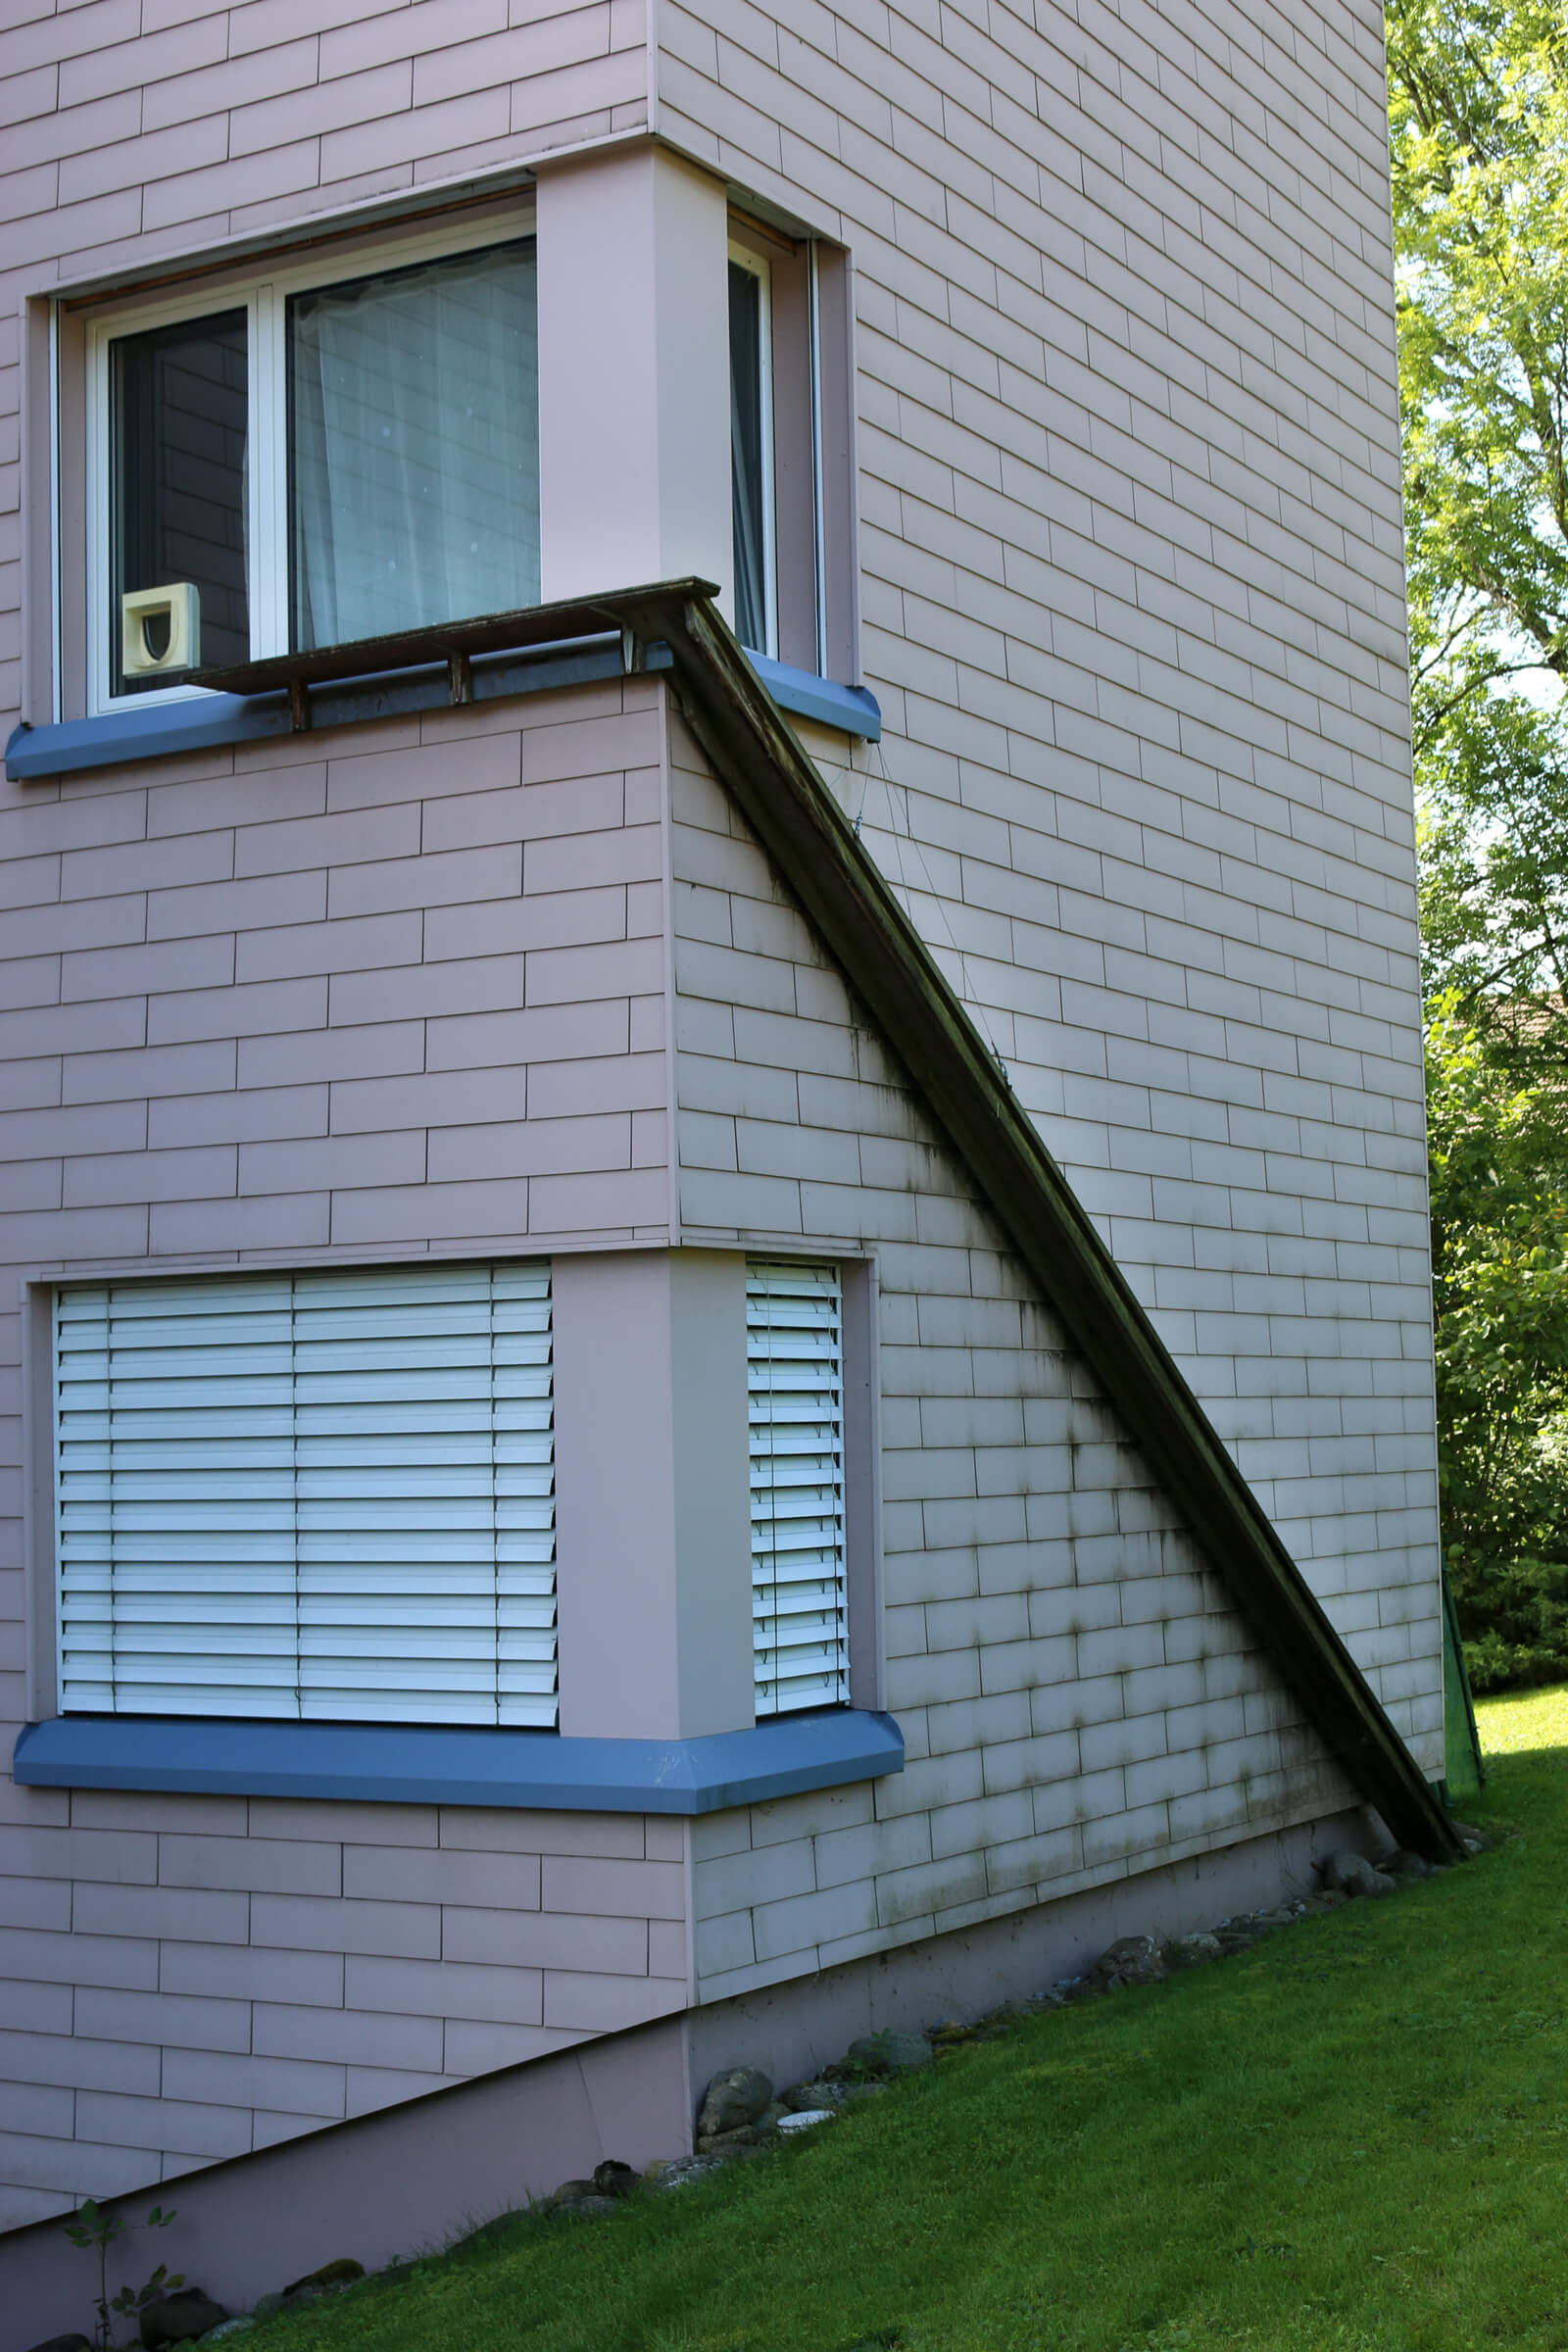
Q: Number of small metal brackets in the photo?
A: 3